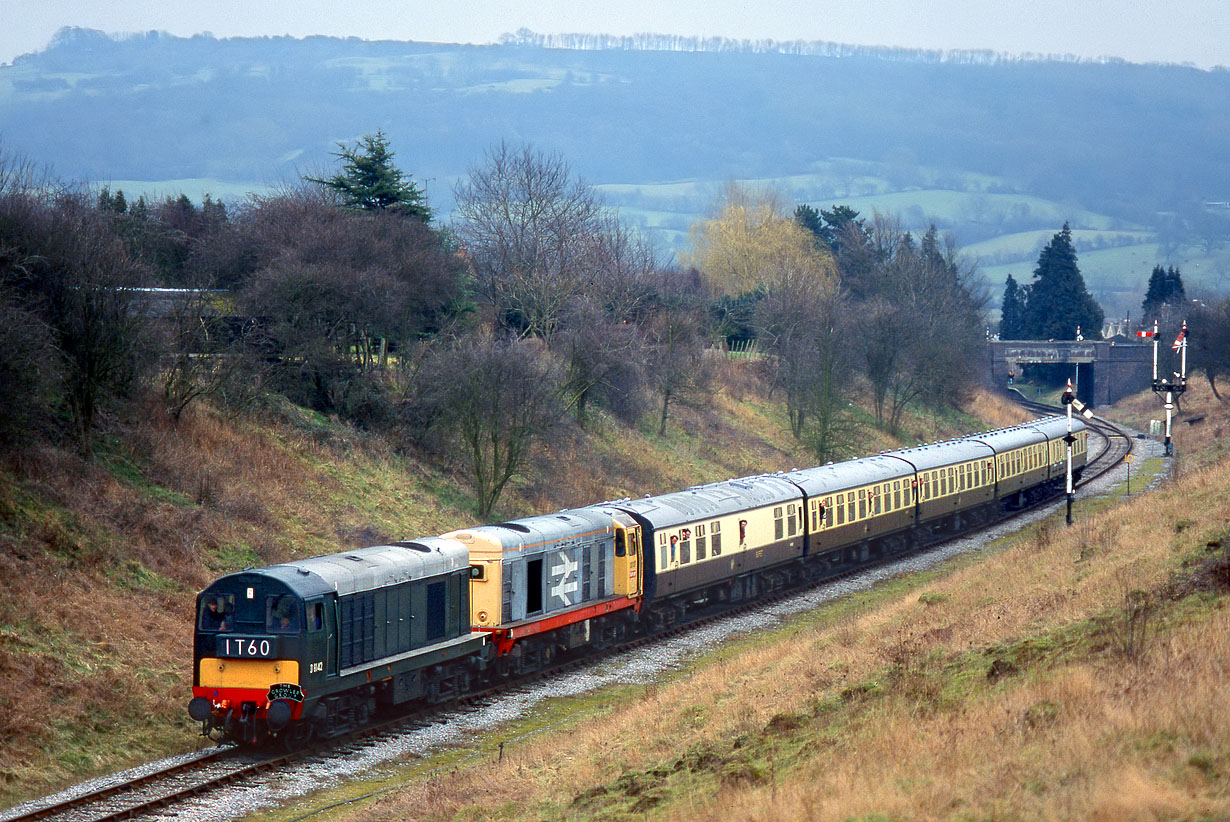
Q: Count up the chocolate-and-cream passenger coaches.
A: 5